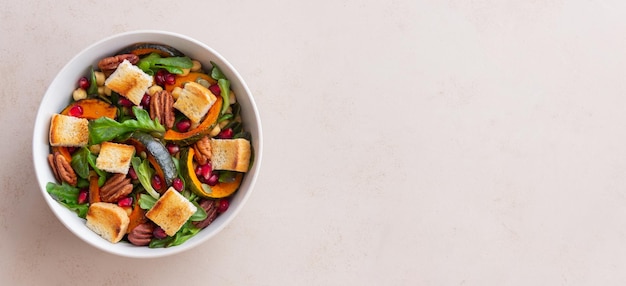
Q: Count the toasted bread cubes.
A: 7